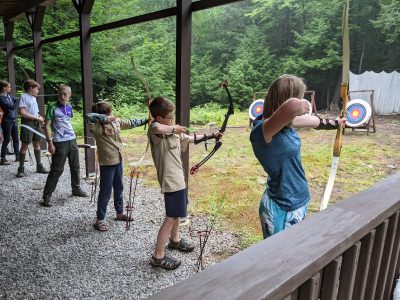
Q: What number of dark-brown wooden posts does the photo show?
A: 4